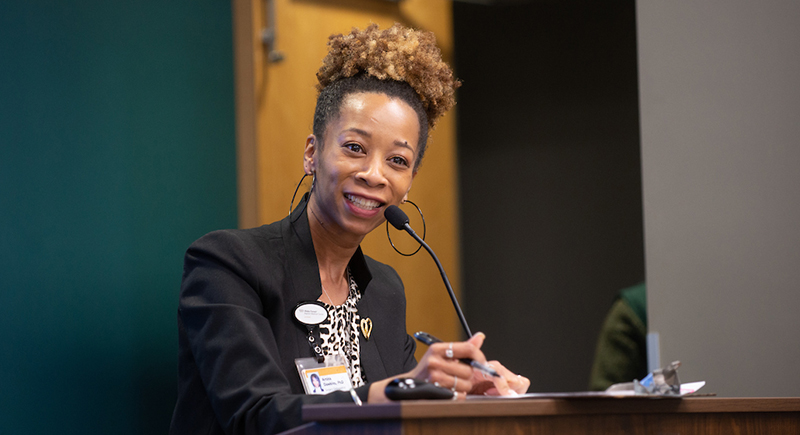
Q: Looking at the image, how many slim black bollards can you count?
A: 0